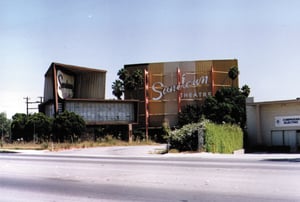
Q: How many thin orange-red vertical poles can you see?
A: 3